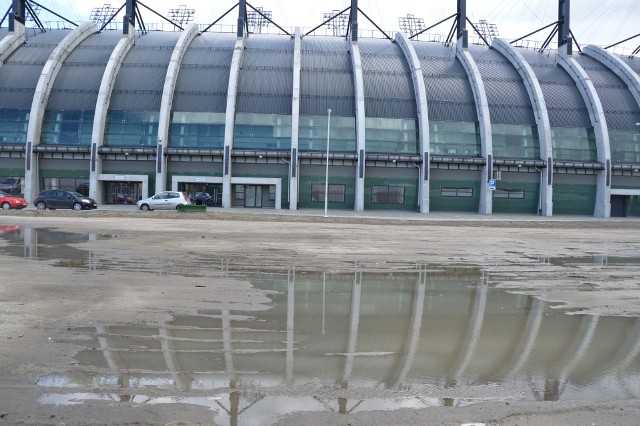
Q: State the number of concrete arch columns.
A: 12